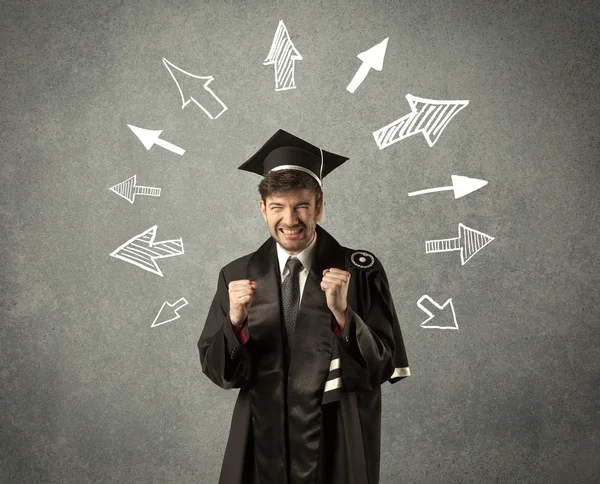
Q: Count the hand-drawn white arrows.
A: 11